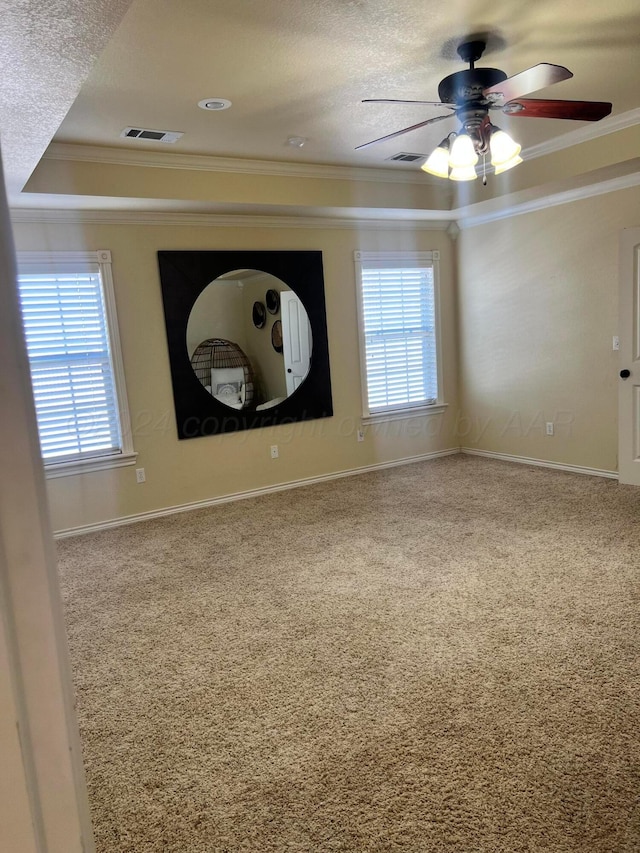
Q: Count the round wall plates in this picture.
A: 3